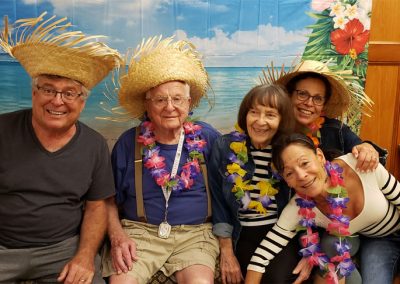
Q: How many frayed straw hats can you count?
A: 3